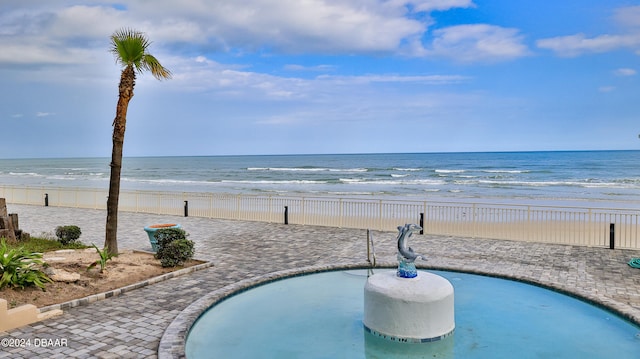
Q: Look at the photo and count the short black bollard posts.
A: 5